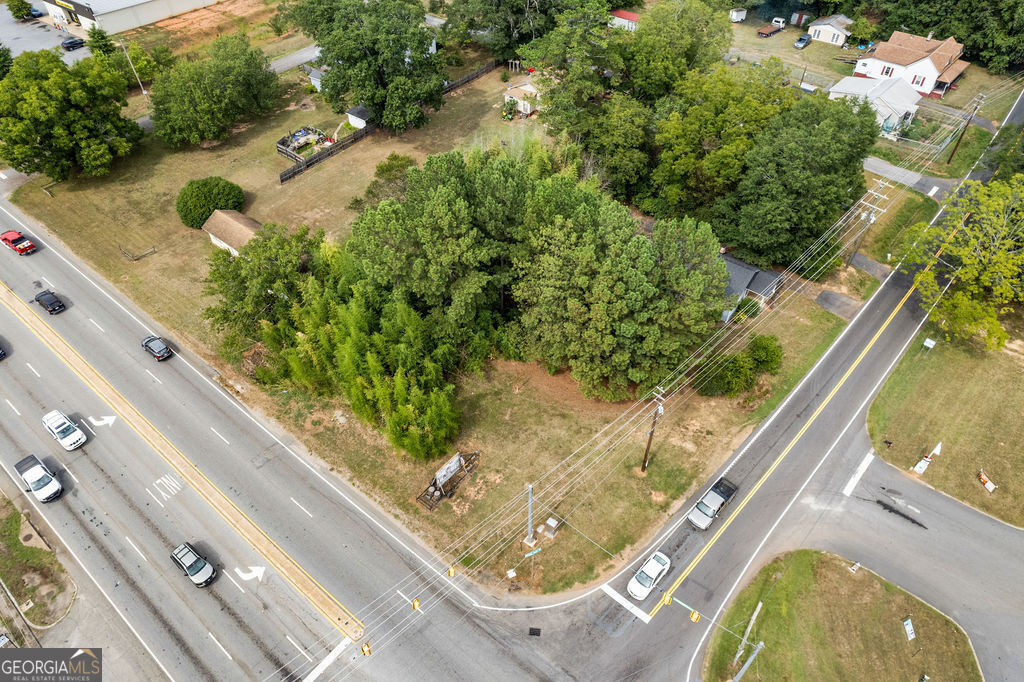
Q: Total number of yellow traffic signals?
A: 5